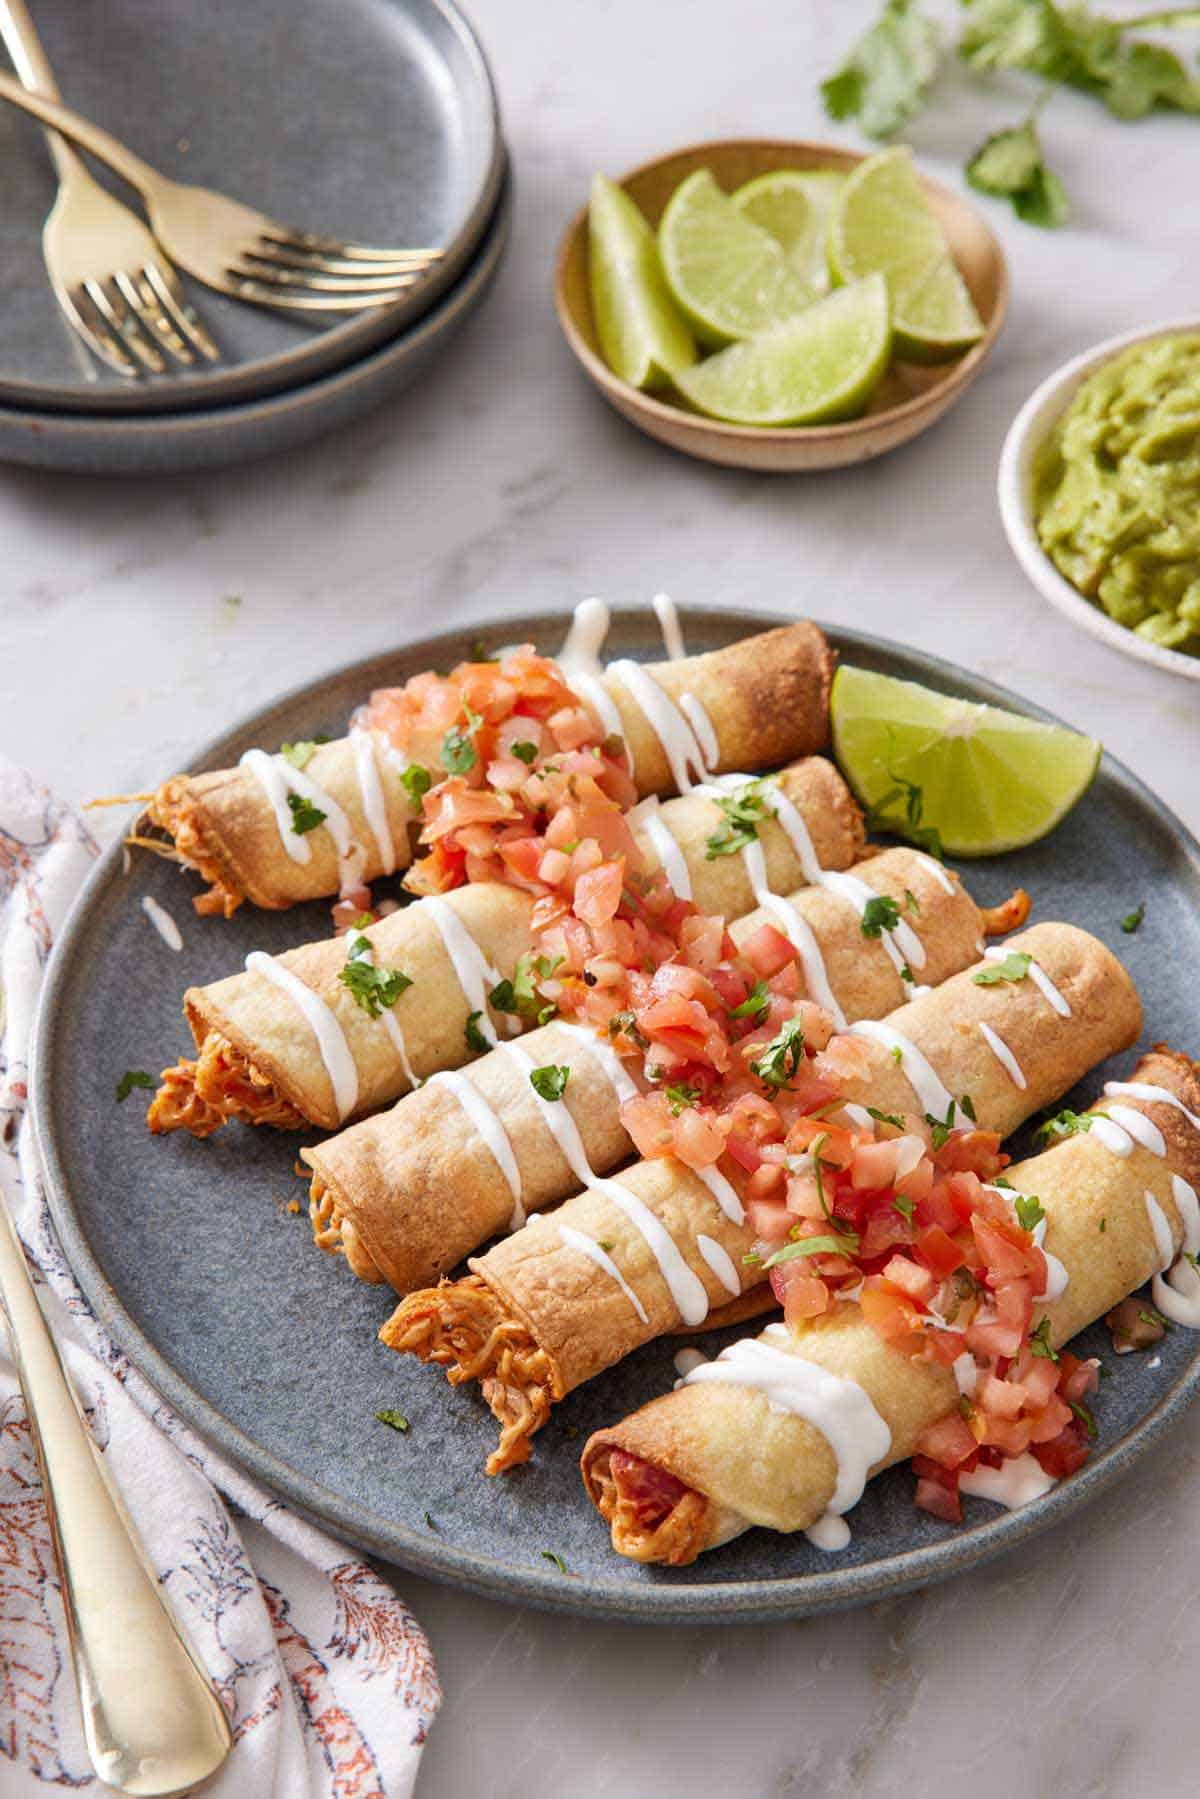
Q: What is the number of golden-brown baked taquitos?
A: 5